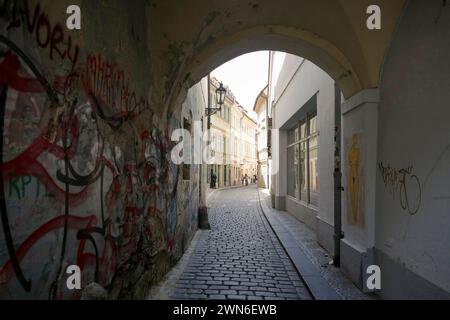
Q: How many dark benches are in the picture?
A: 0